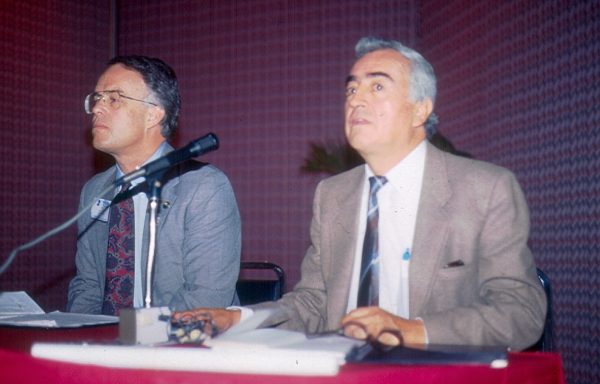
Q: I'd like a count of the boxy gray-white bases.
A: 1